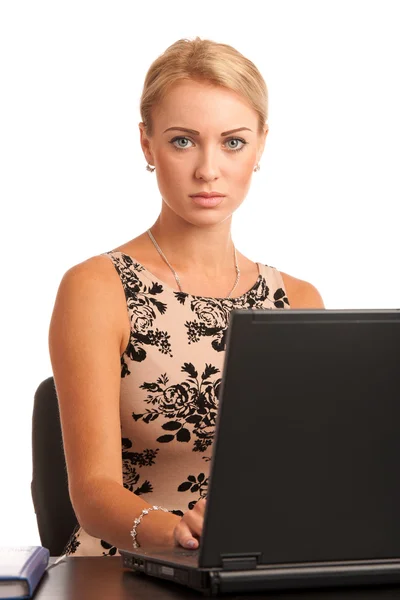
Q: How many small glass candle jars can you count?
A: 0